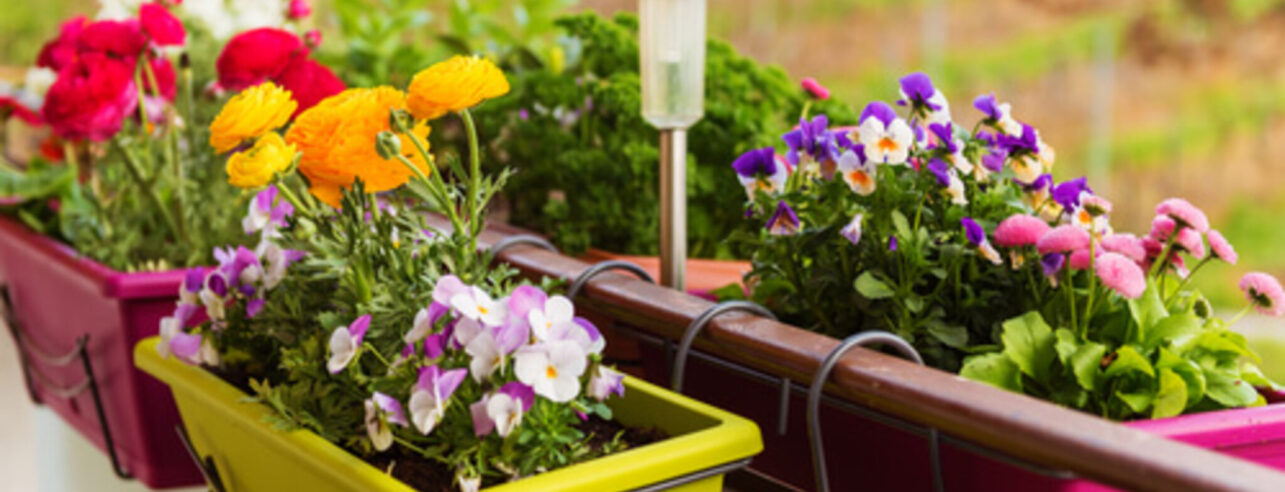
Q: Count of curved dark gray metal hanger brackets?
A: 4